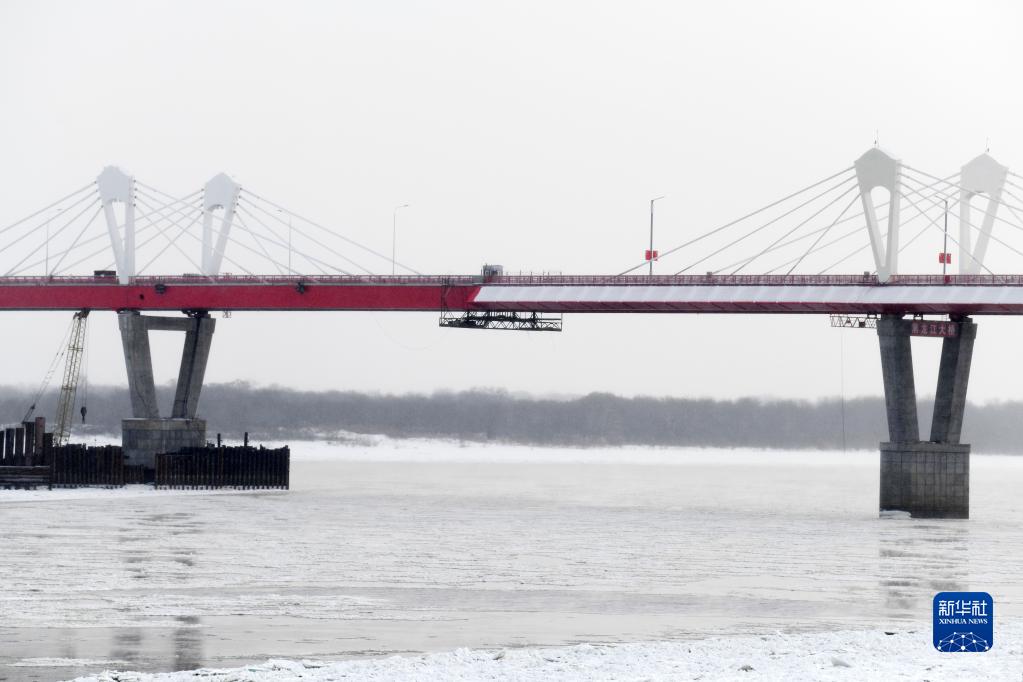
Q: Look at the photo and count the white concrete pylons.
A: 4